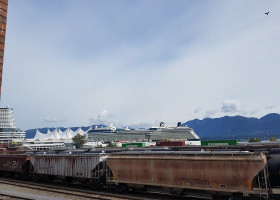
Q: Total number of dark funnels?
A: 2